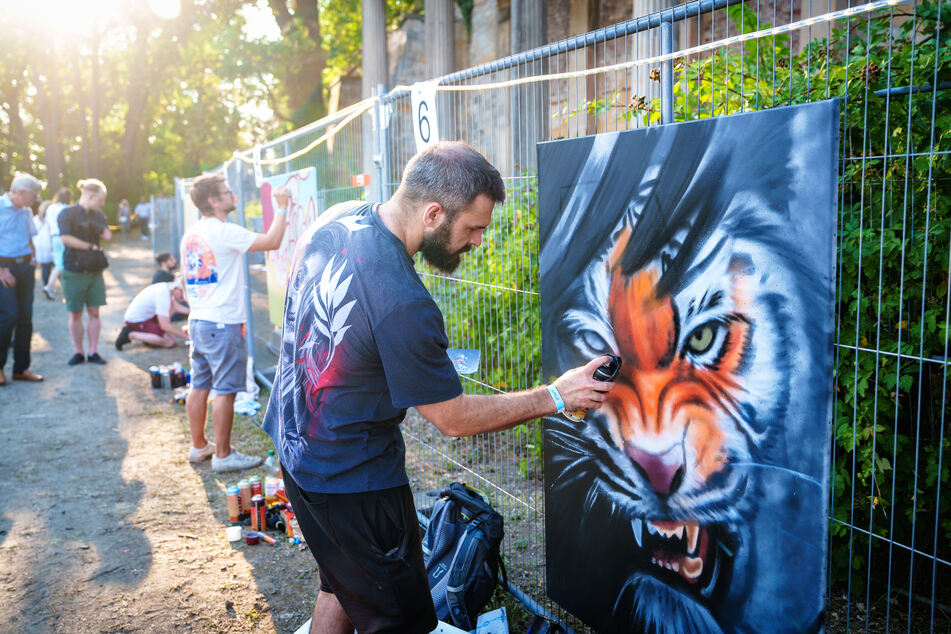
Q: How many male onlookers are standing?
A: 2